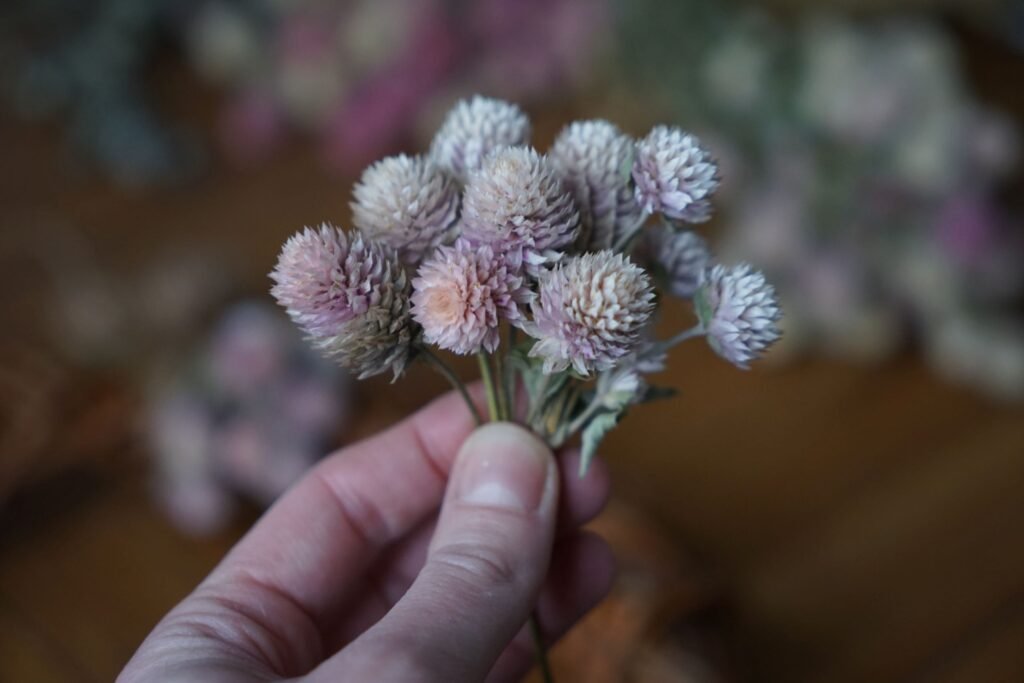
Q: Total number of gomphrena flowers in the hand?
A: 10